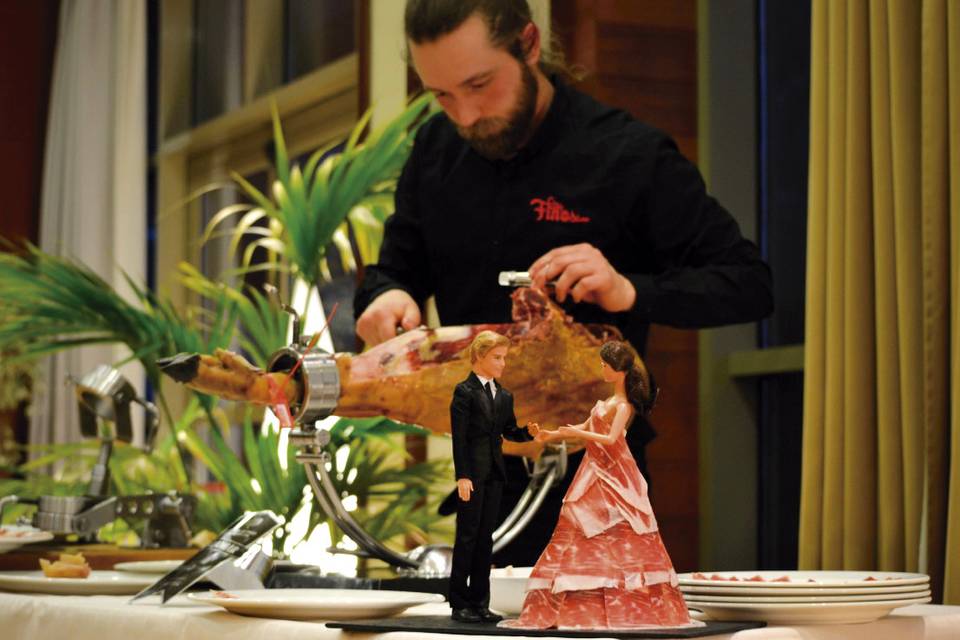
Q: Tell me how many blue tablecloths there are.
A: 0